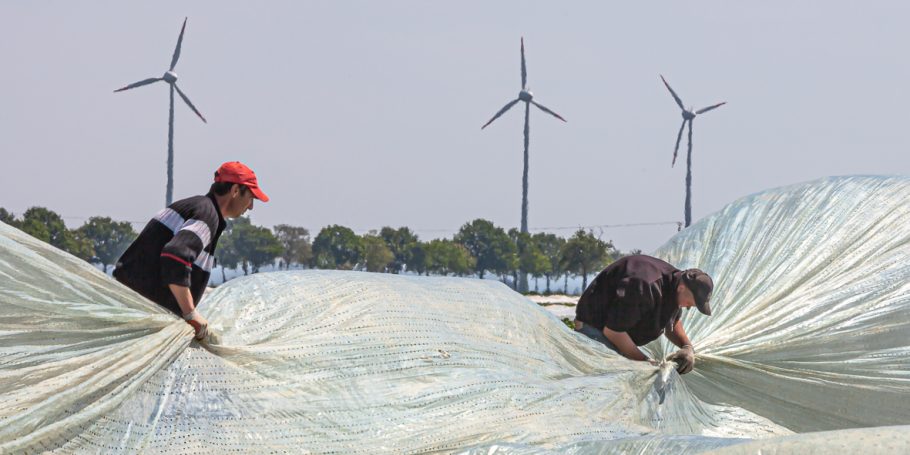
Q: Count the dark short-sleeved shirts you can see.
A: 1